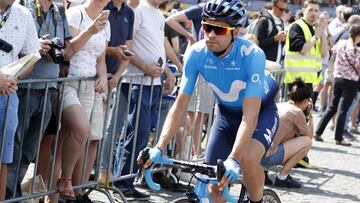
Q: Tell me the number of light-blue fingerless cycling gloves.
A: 2